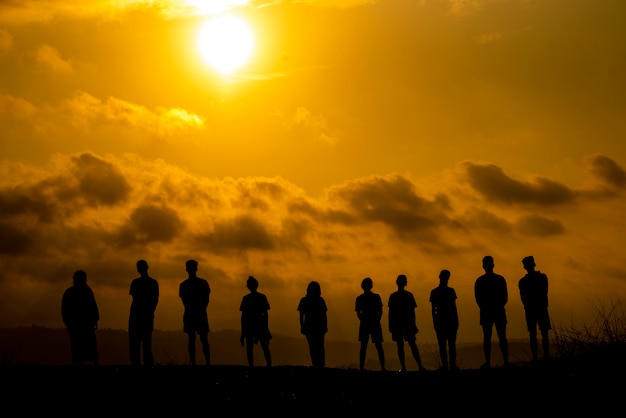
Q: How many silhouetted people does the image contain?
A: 10